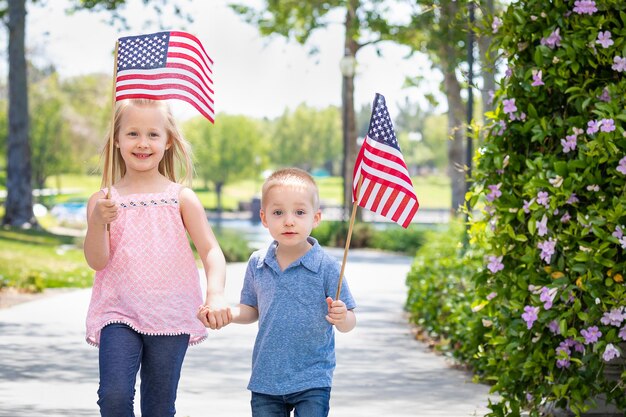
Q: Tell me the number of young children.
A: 2